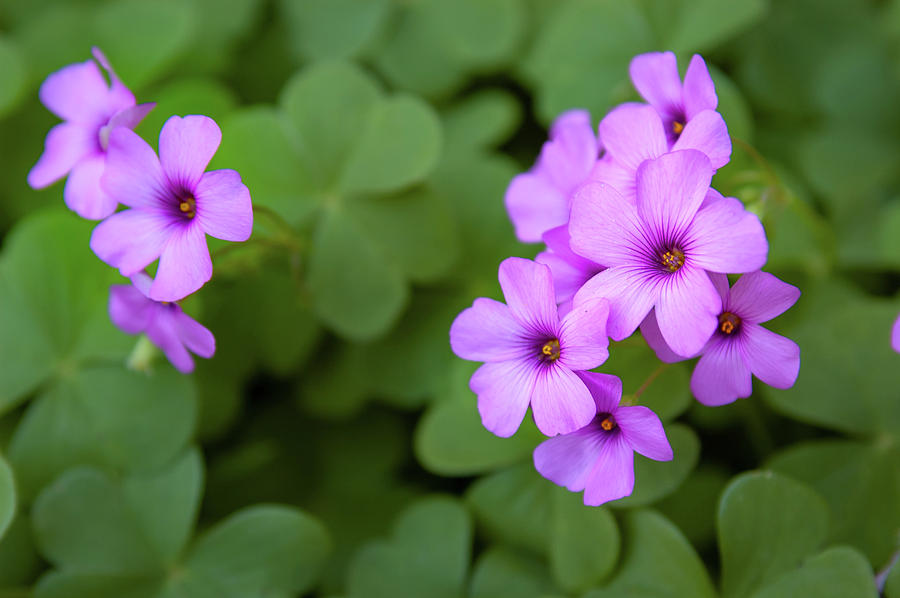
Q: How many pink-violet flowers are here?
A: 11